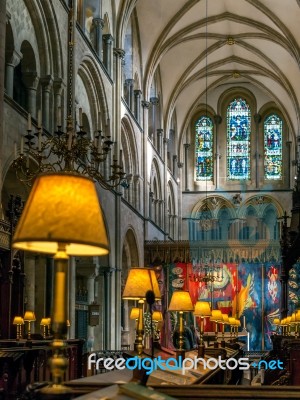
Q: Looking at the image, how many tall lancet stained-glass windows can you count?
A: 3